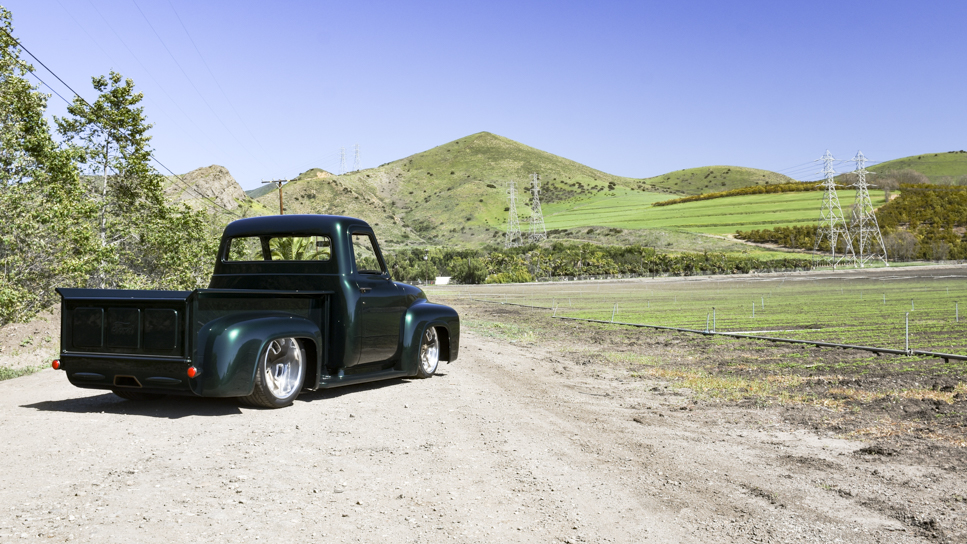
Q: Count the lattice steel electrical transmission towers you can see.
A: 6